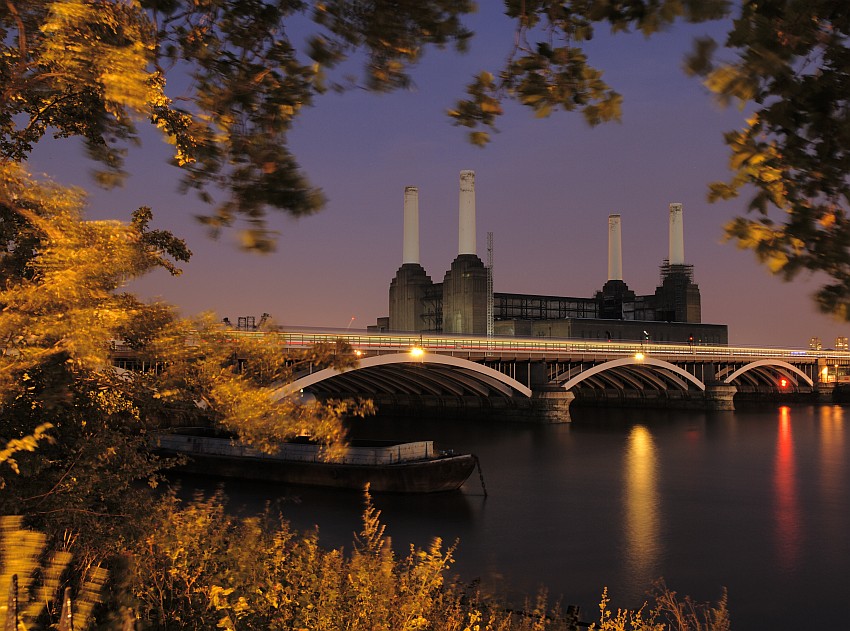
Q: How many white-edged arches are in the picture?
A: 3